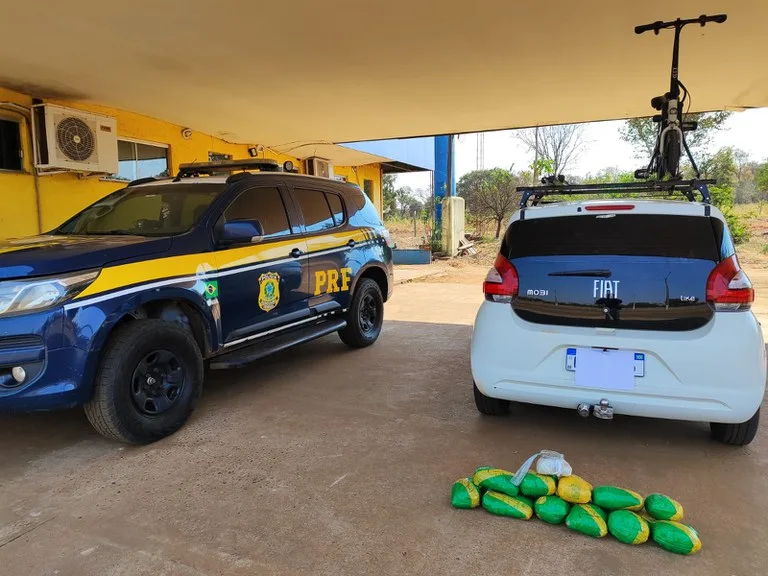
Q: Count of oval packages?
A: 11